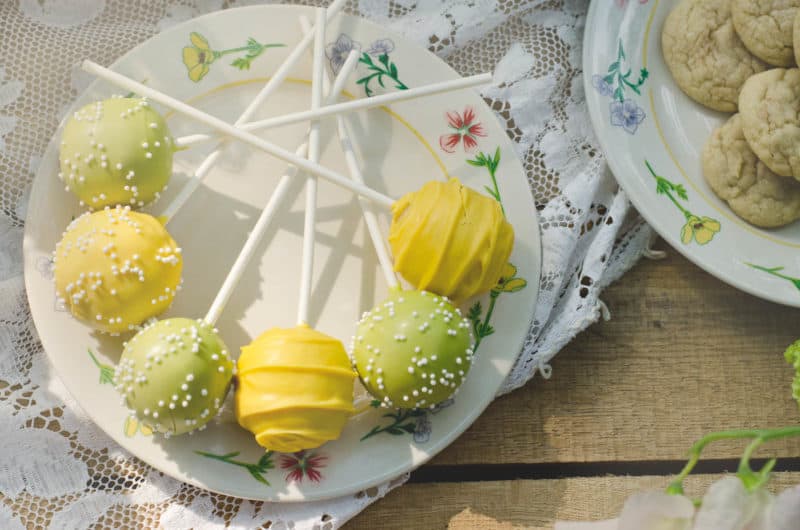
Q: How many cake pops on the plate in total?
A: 6